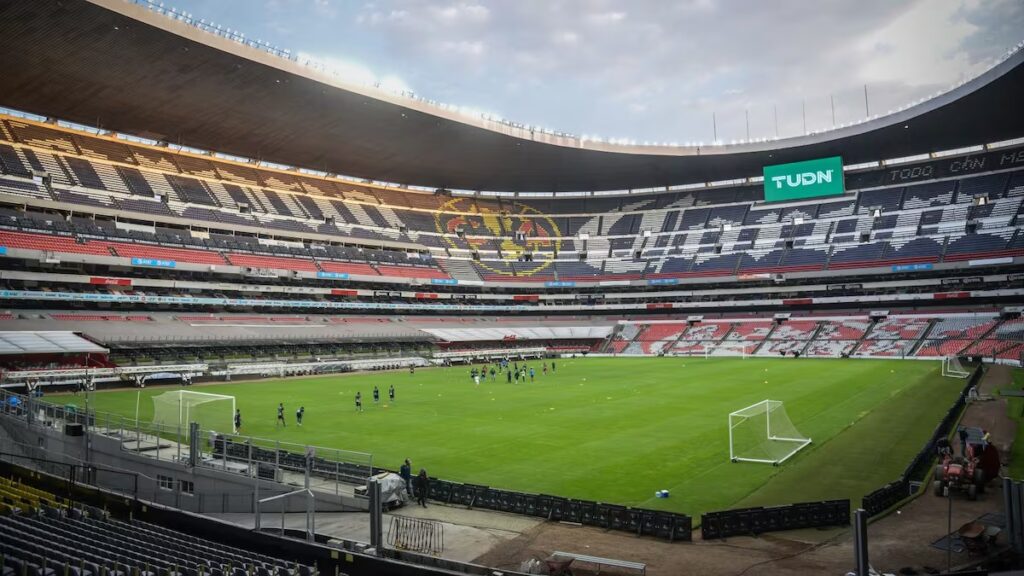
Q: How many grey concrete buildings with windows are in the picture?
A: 1